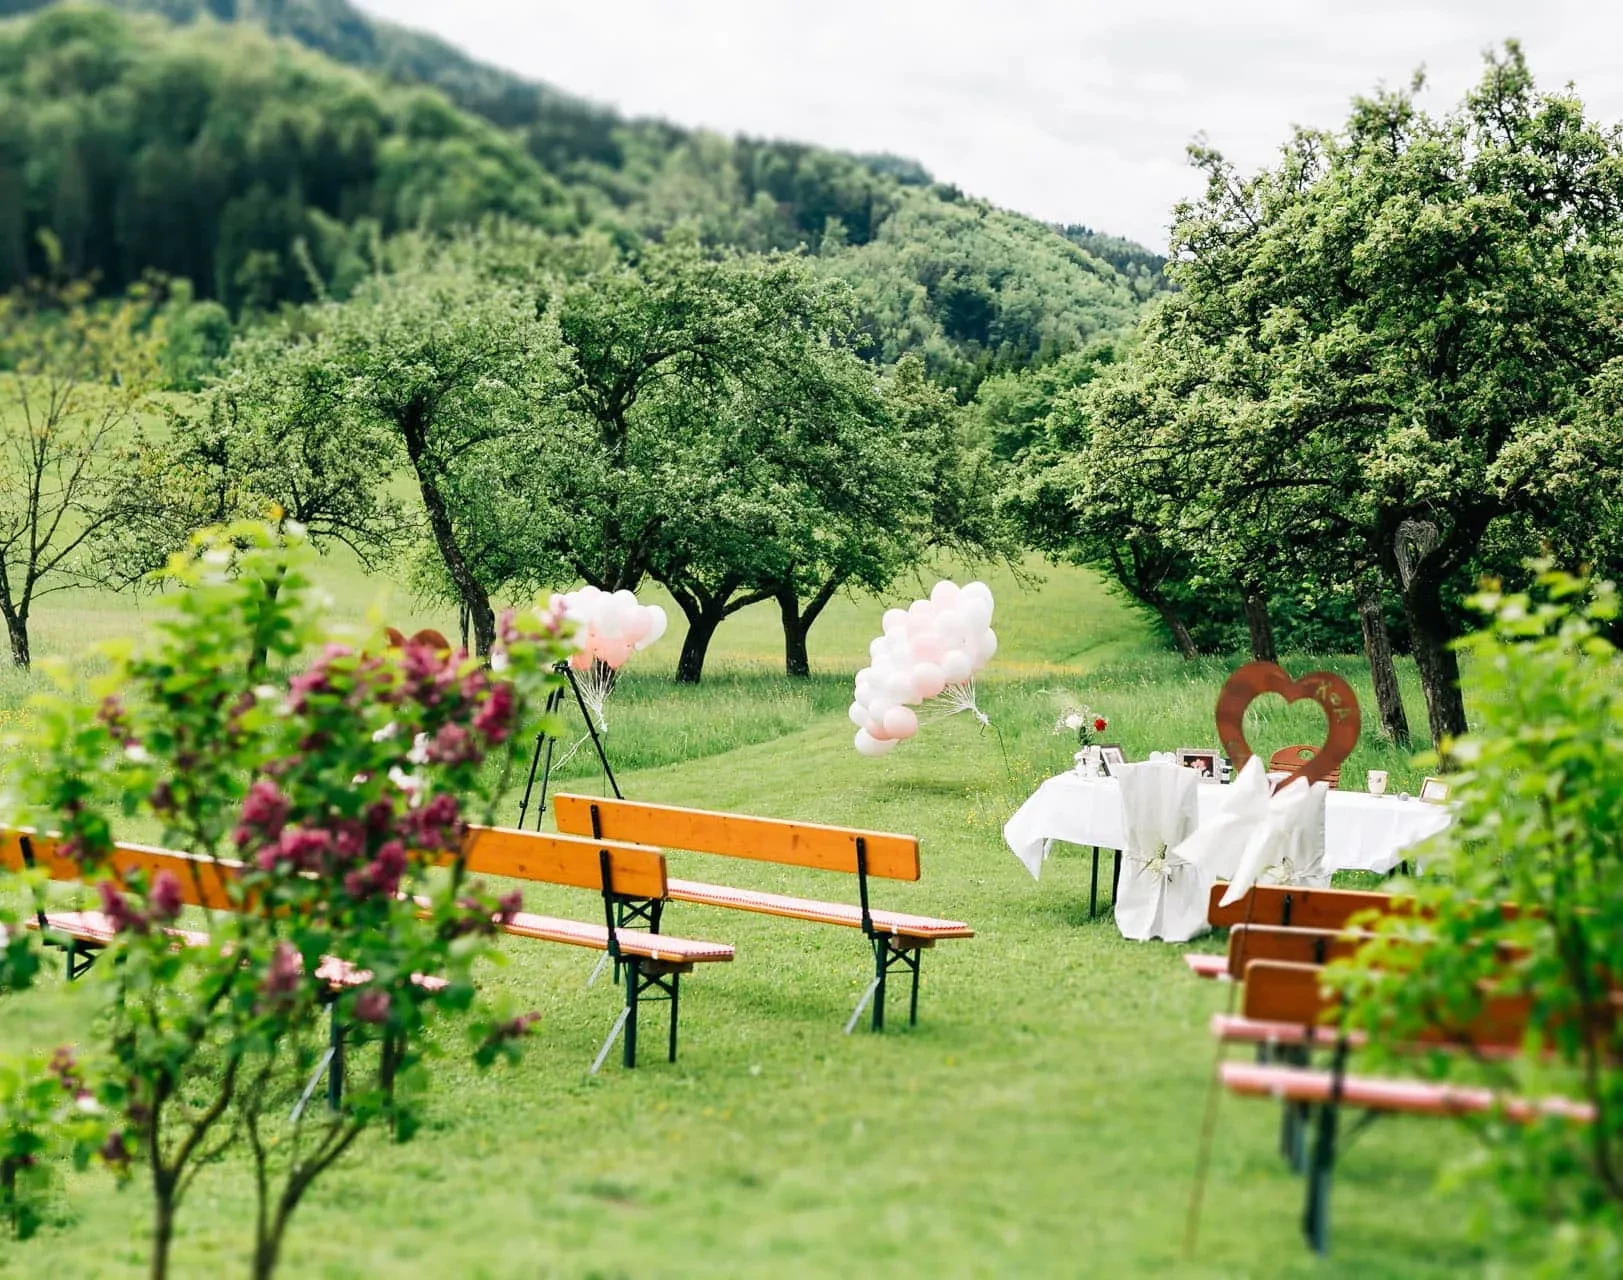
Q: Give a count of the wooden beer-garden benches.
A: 6